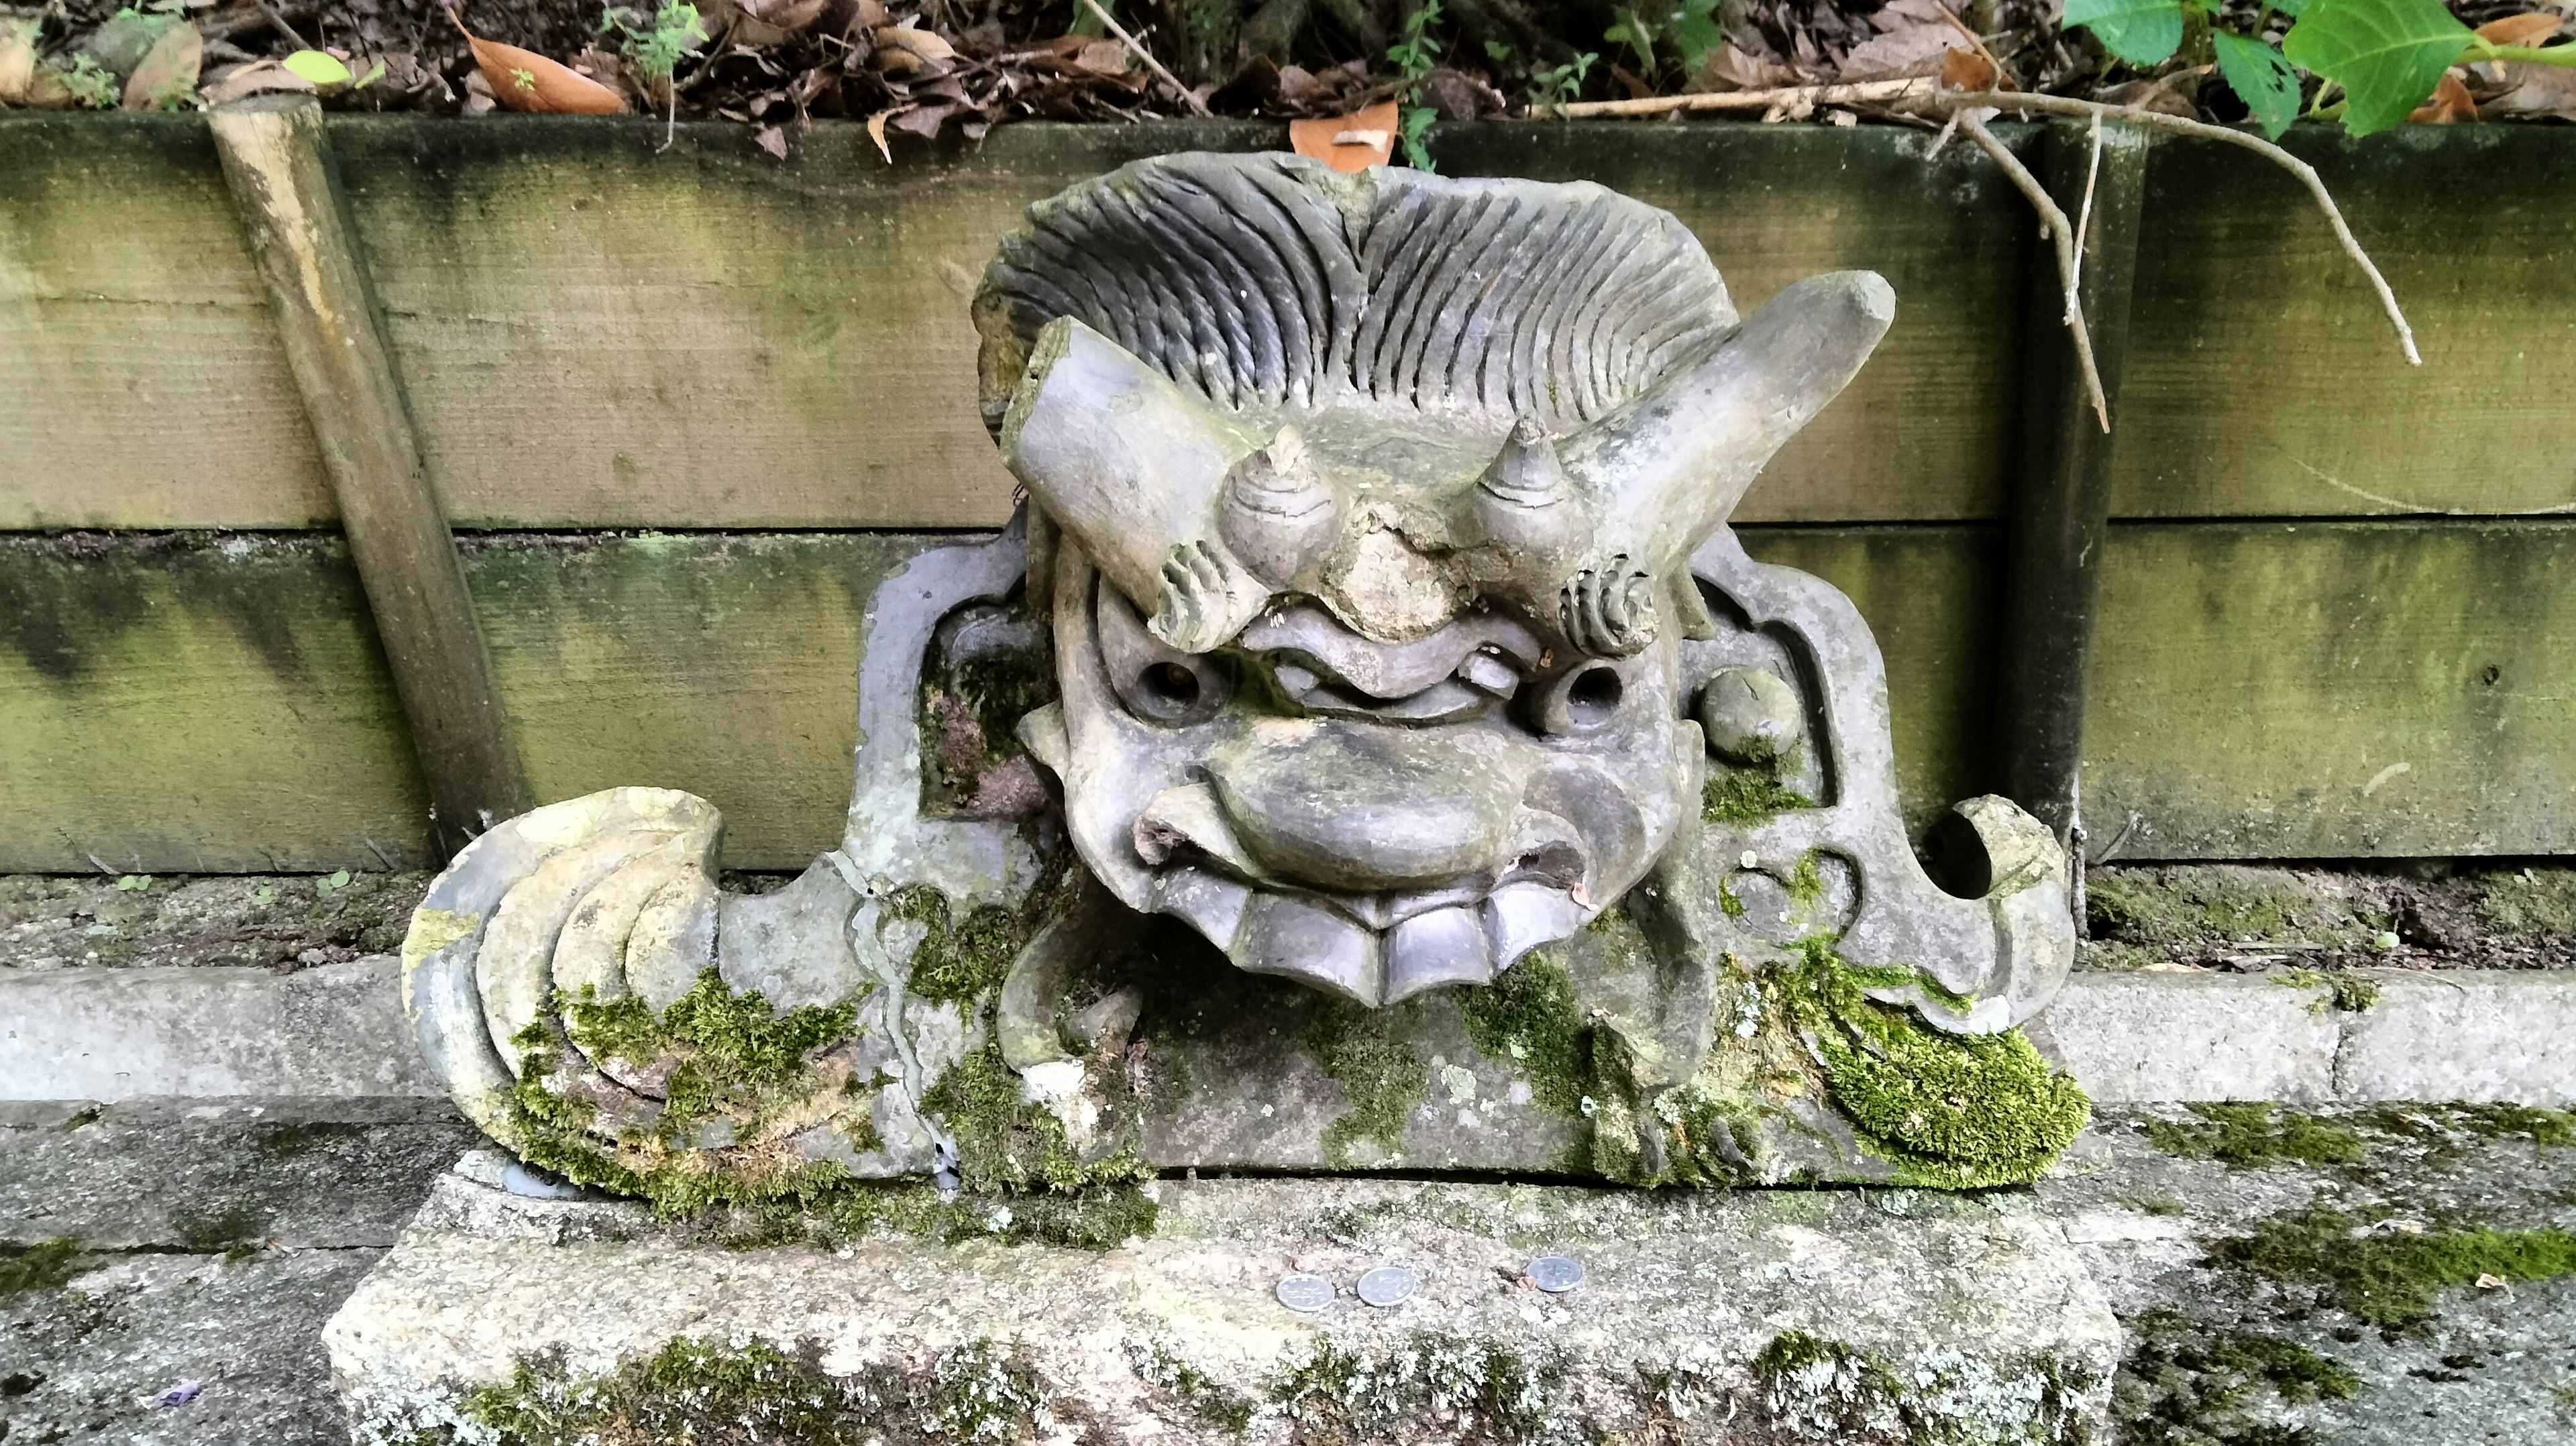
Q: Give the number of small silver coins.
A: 3